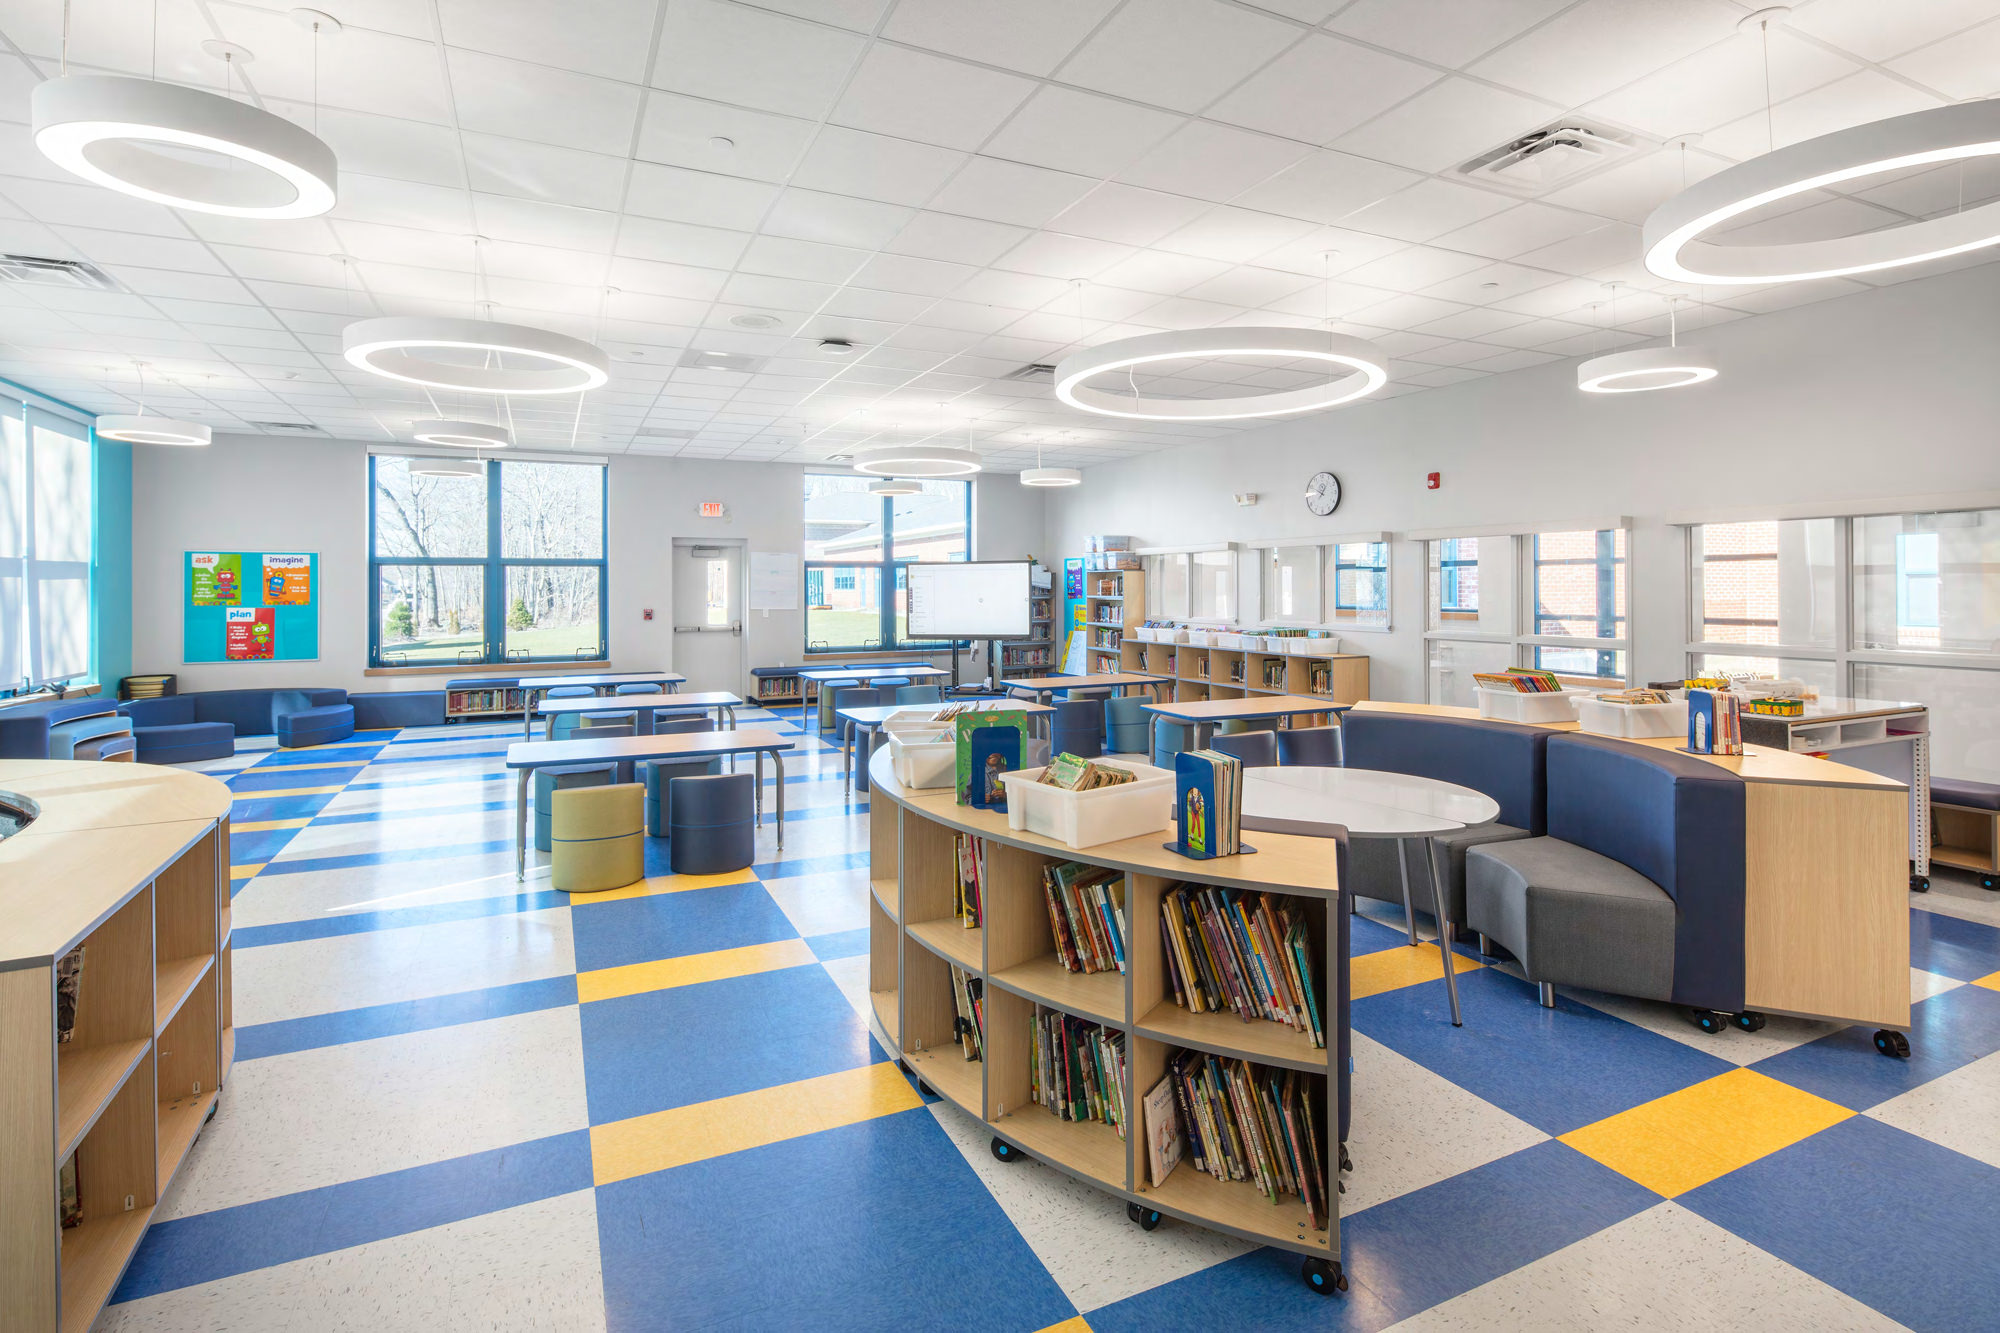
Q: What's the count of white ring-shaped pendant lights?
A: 11